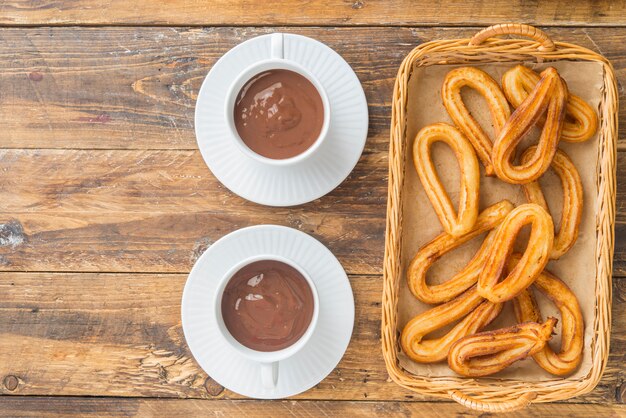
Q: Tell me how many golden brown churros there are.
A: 10